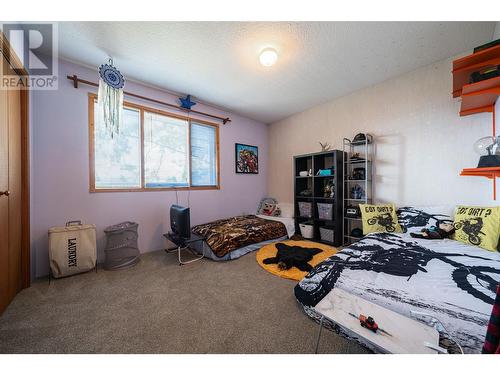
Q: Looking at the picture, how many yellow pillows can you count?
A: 2